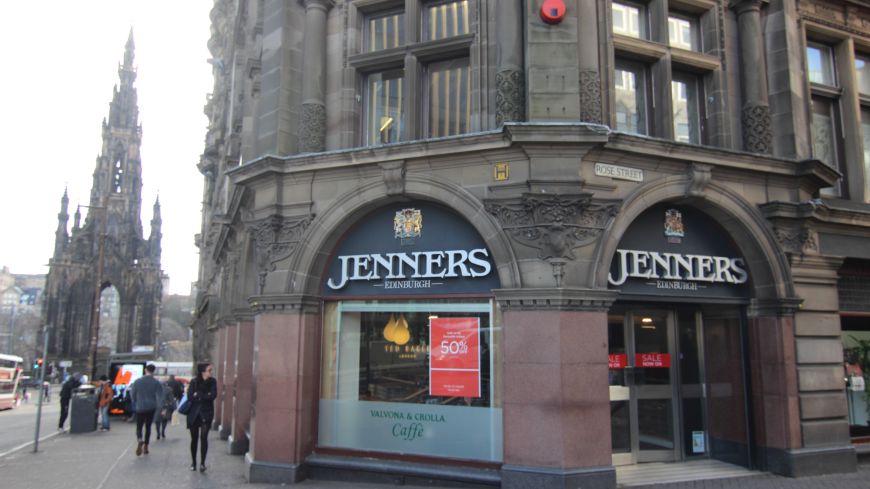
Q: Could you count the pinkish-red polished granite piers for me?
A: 6